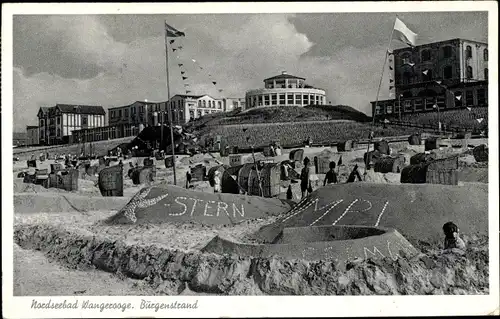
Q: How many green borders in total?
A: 0